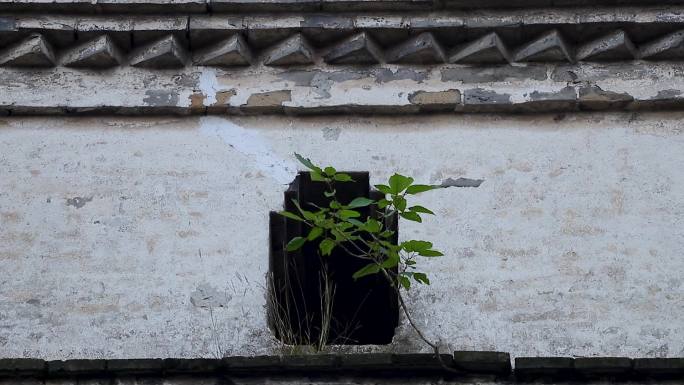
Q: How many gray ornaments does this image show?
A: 11